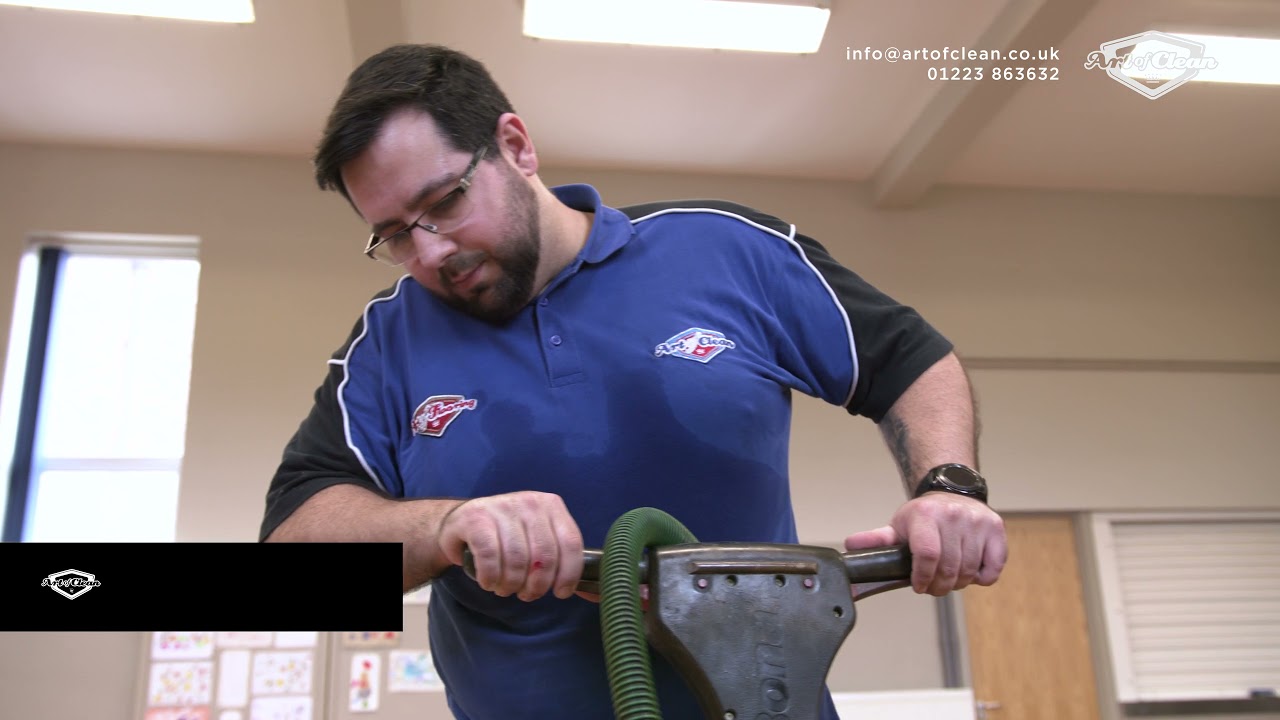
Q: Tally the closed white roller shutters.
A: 1